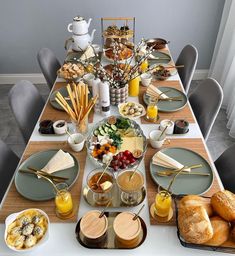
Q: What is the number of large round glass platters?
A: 1